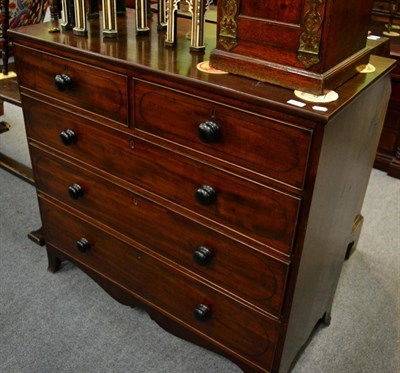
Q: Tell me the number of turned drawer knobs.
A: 8